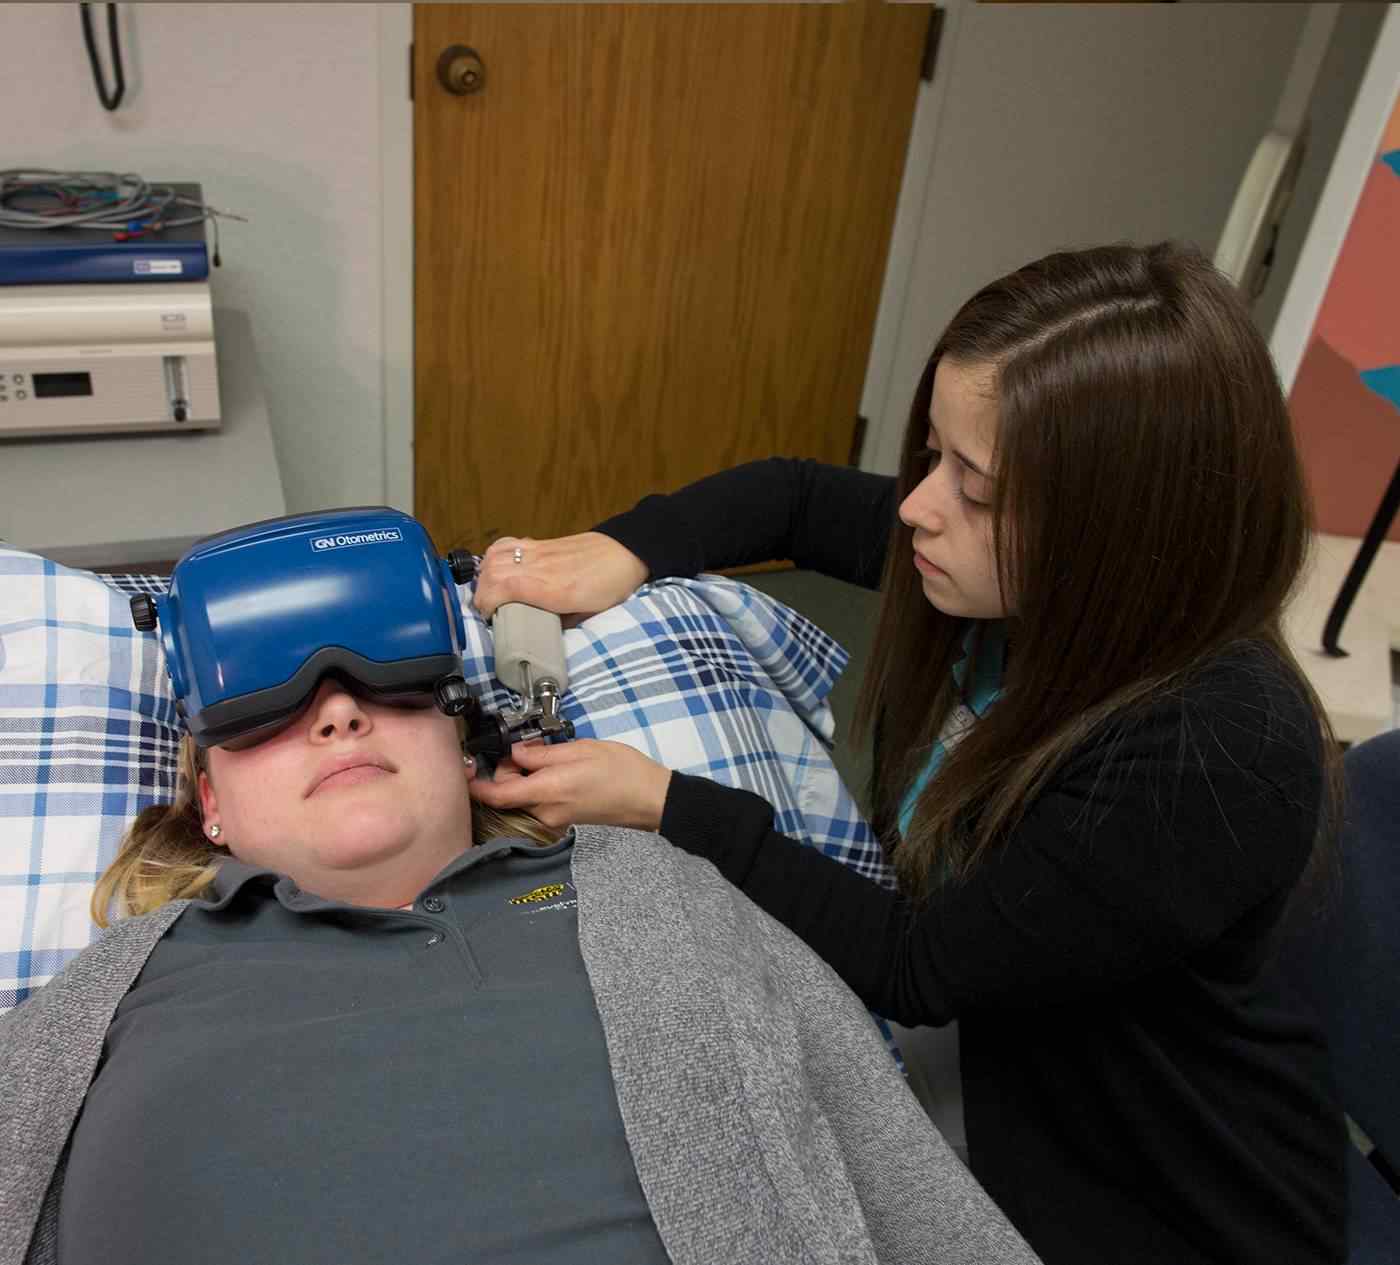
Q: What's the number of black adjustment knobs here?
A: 3